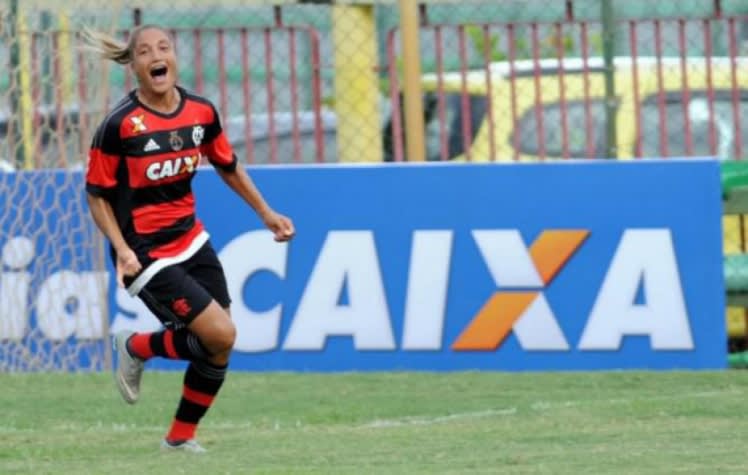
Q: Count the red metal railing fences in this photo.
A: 2